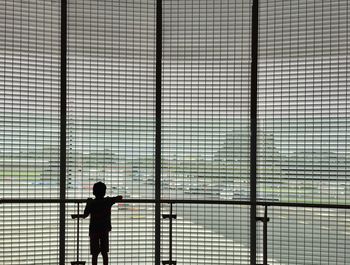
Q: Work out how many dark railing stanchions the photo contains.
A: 3